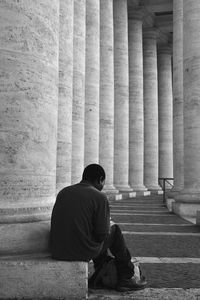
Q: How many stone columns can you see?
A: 11